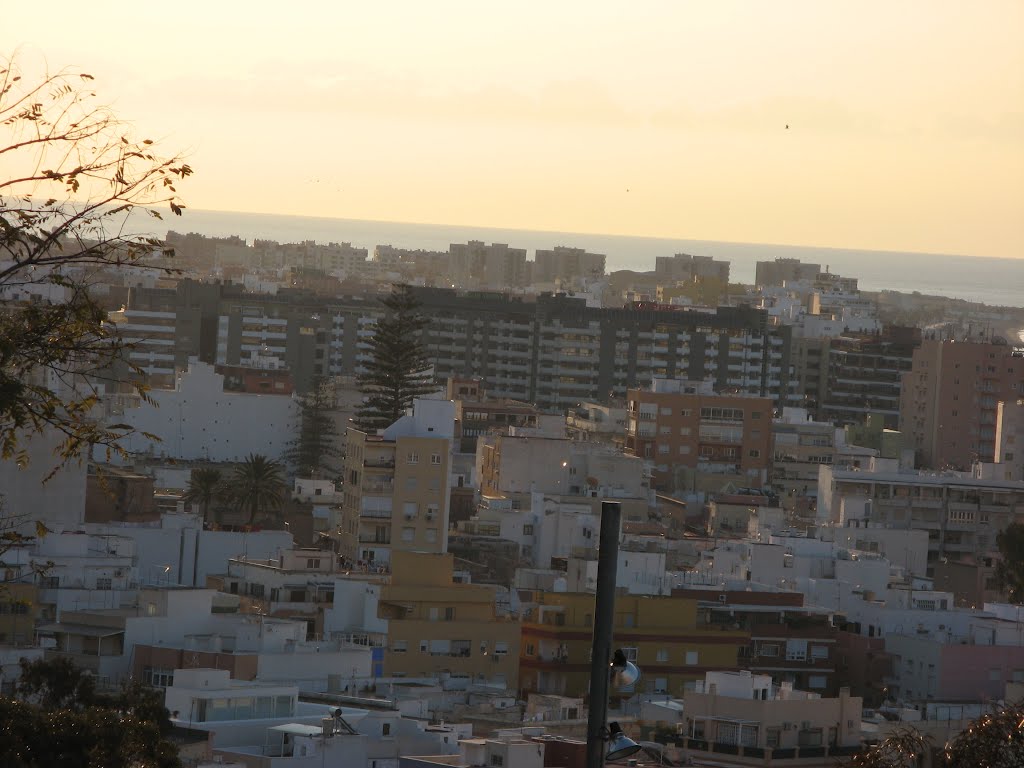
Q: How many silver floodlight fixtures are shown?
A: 2